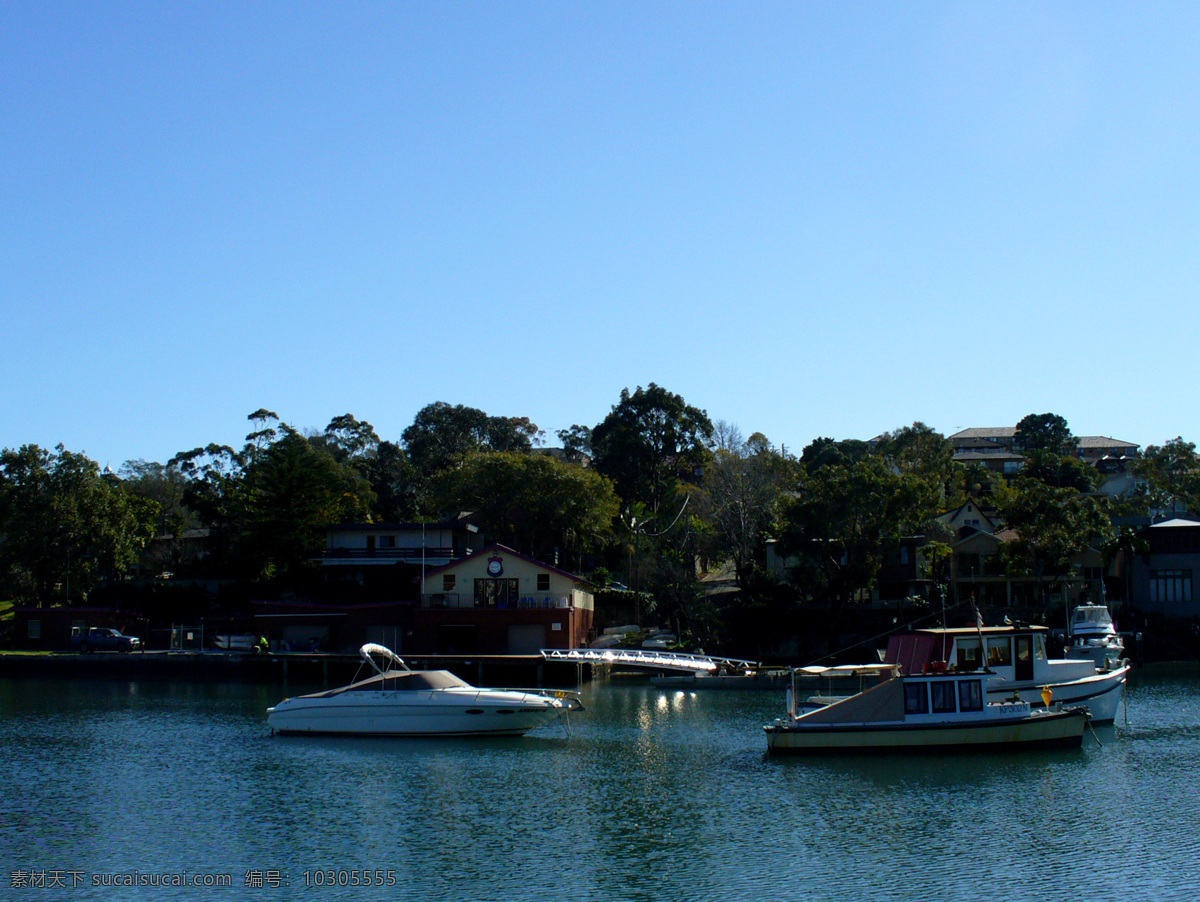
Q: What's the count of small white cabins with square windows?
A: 2